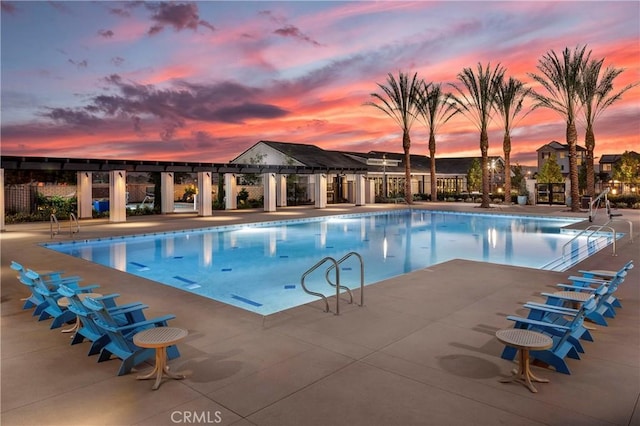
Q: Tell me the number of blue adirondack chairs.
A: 8